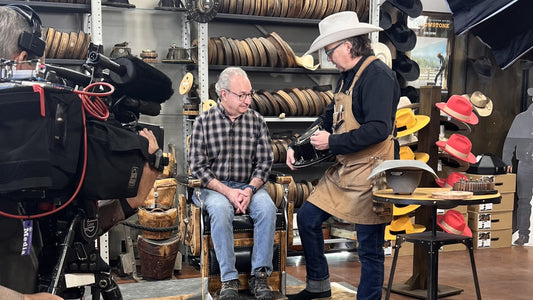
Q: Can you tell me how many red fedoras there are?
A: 4